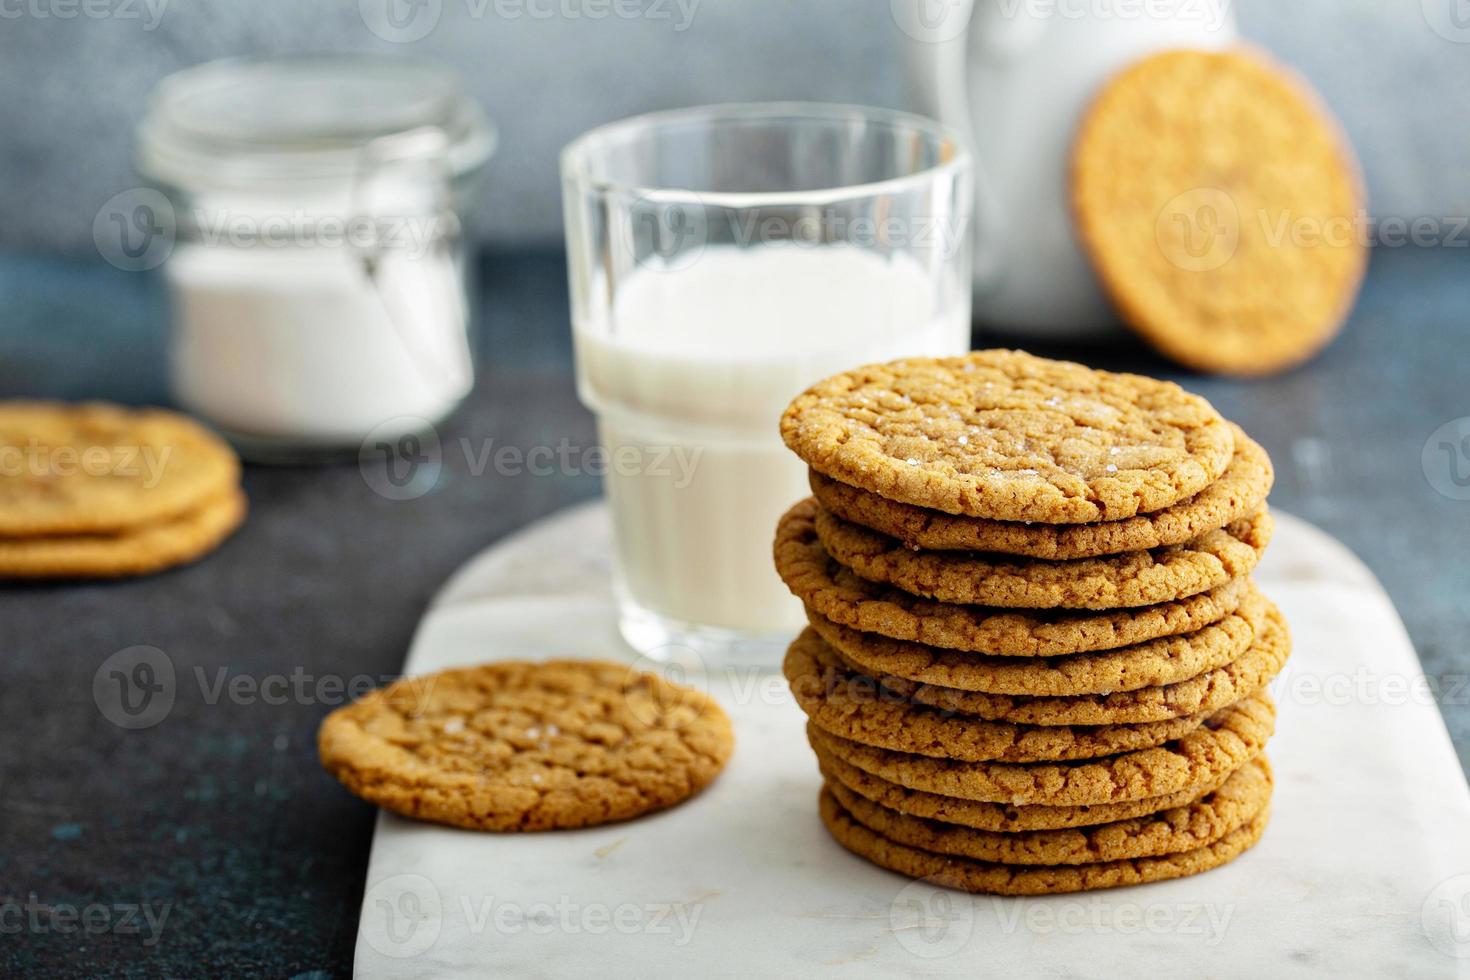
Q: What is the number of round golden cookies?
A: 15